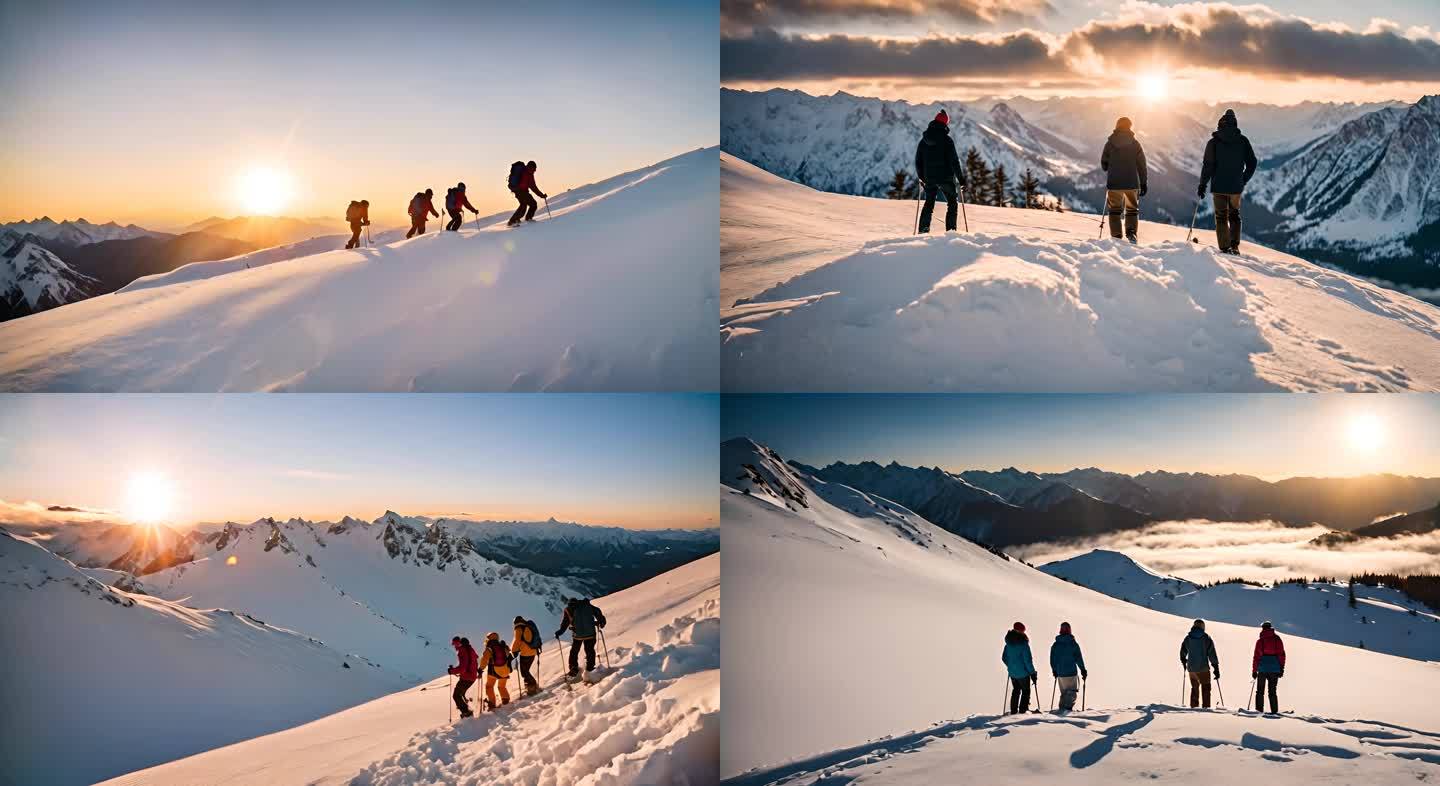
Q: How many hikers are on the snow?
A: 15